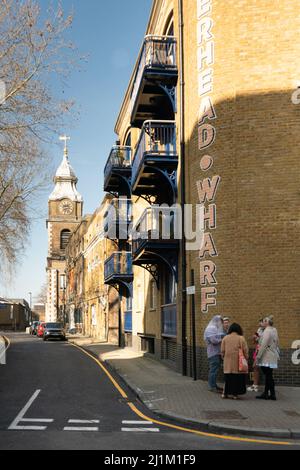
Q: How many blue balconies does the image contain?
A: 6